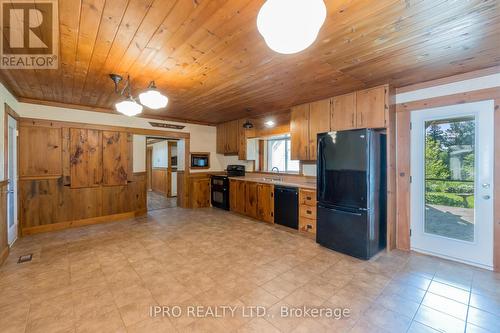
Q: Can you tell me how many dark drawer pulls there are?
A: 3